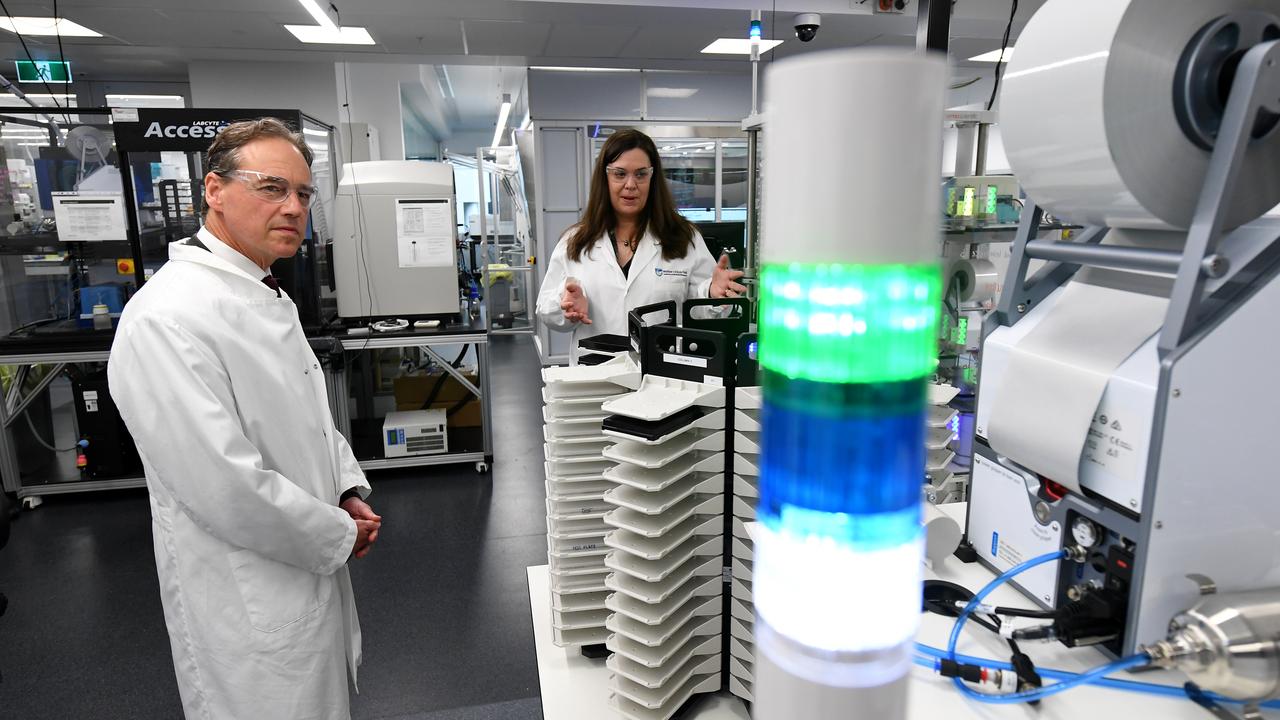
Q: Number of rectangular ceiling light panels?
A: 4